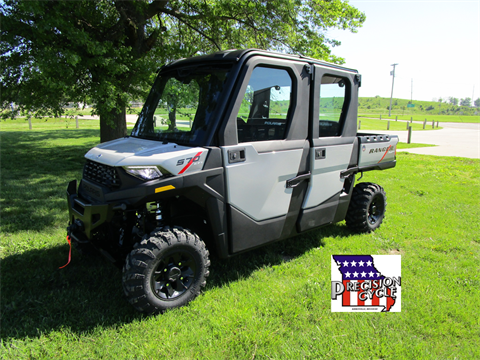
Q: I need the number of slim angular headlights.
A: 1